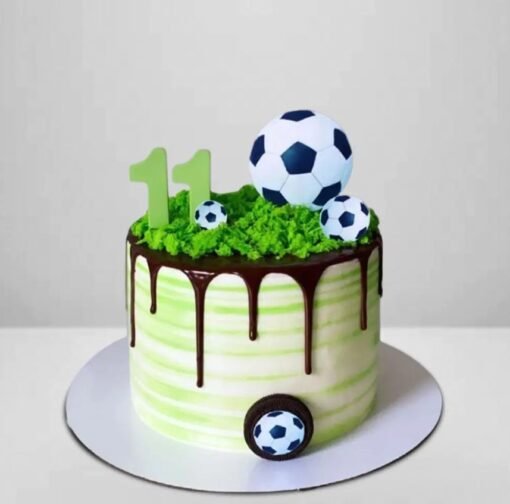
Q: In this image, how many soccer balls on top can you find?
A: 3